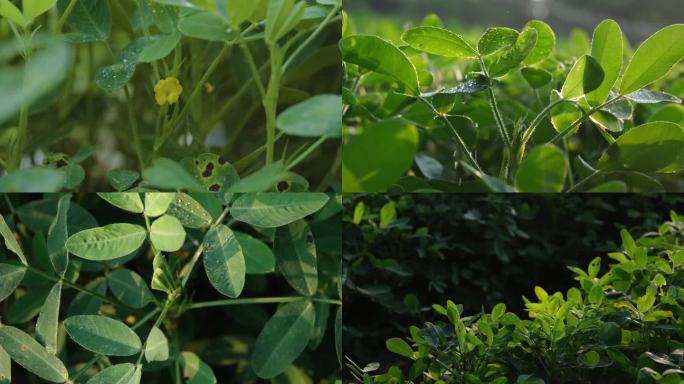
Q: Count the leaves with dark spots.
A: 2